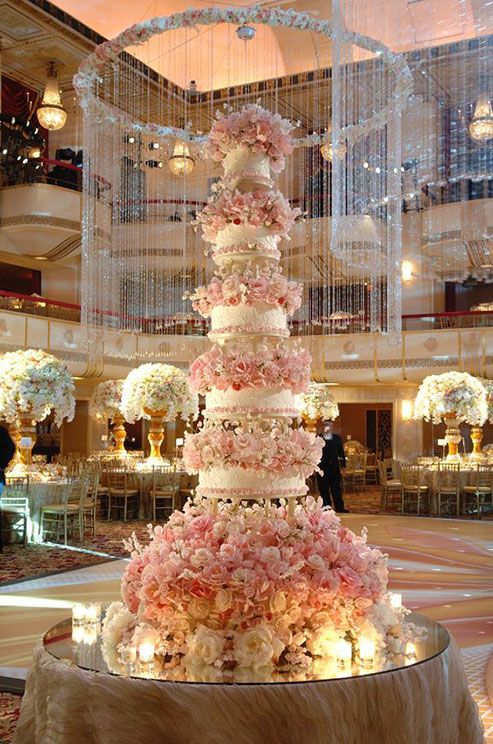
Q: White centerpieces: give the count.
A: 6